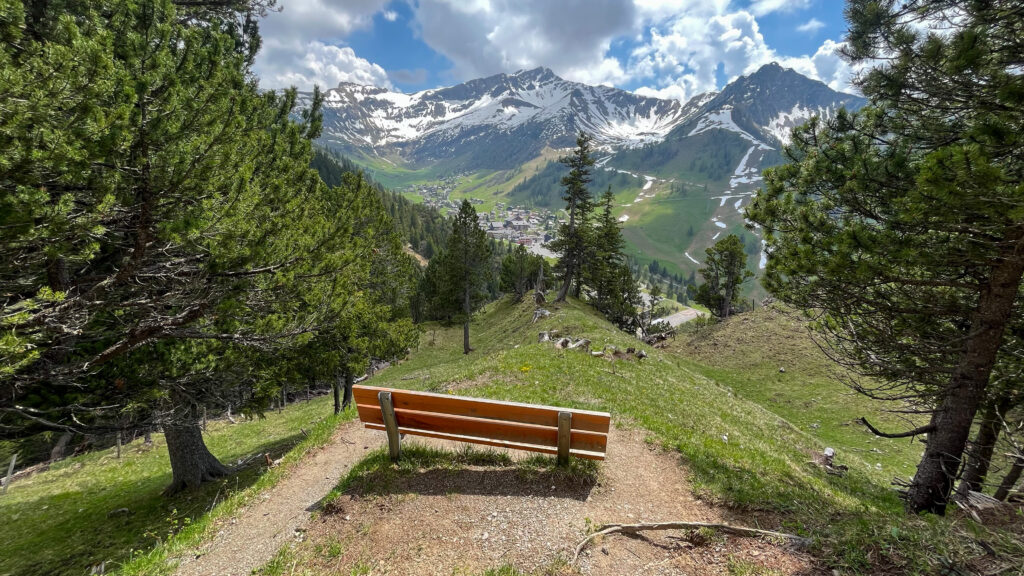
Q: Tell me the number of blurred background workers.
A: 0